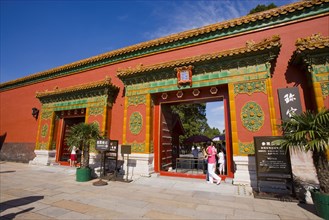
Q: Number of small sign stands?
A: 3